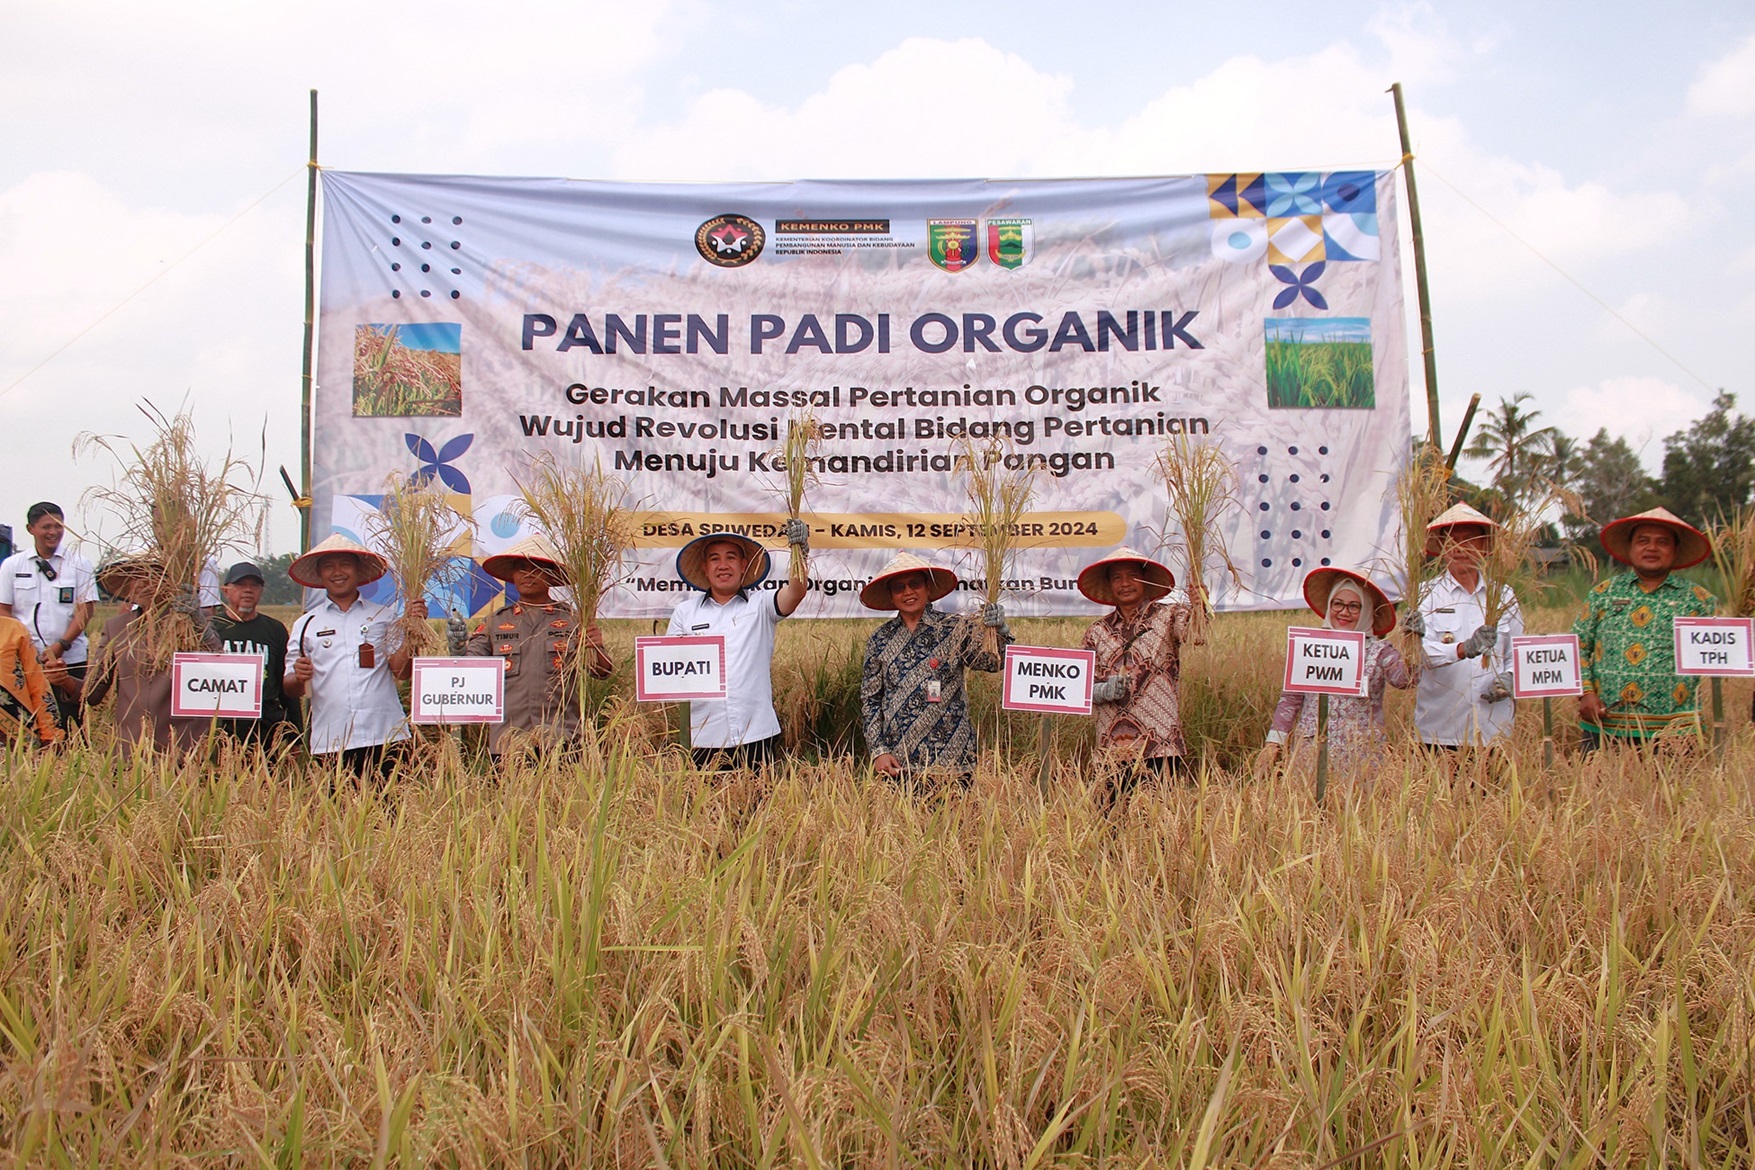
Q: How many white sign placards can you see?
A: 7